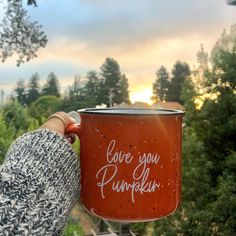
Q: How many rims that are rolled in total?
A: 1